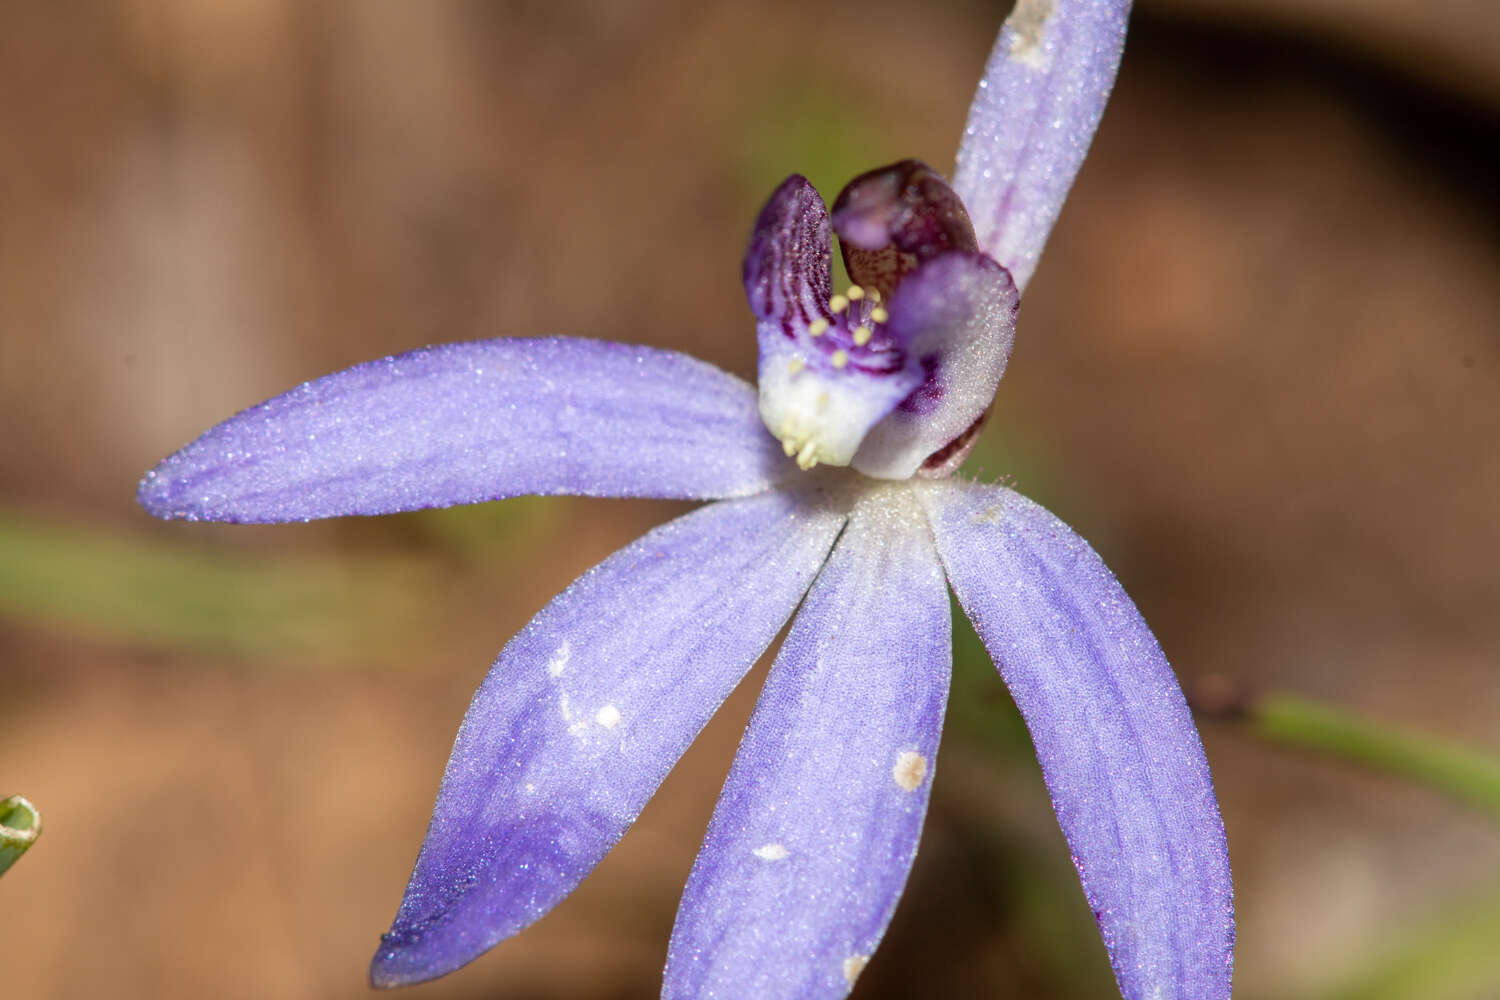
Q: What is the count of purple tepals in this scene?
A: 5